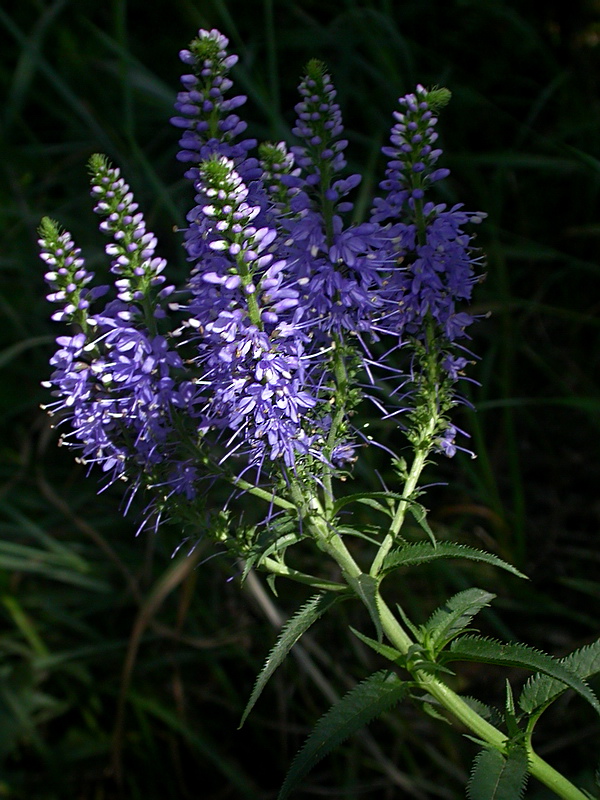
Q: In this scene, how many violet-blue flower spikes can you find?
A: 7